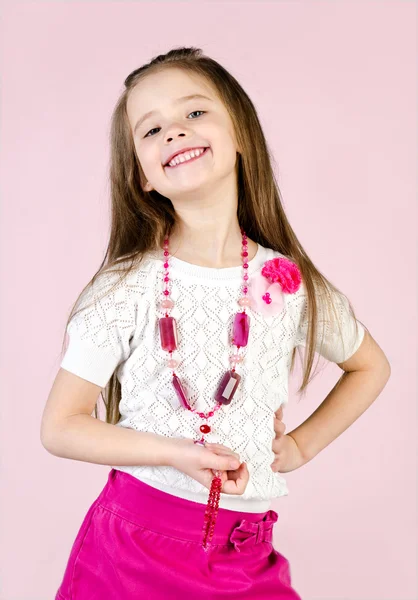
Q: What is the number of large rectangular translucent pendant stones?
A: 4